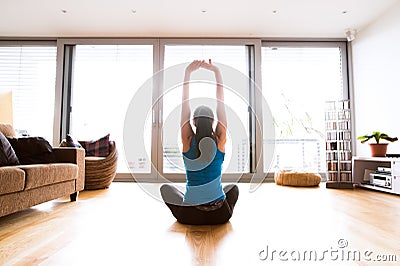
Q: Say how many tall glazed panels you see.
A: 4